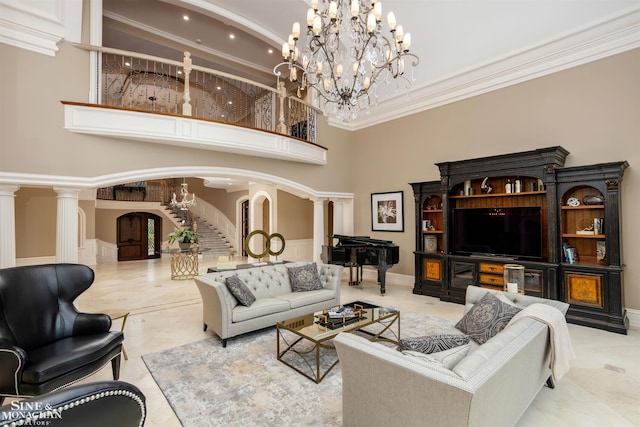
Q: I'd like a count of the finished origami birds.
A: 0